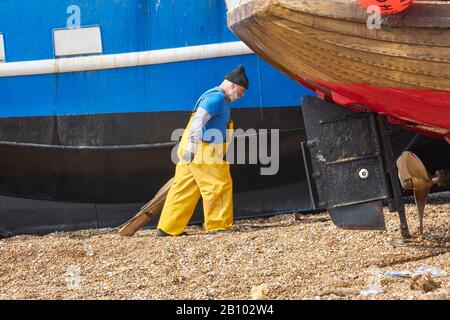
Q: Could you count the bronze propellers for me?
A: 1